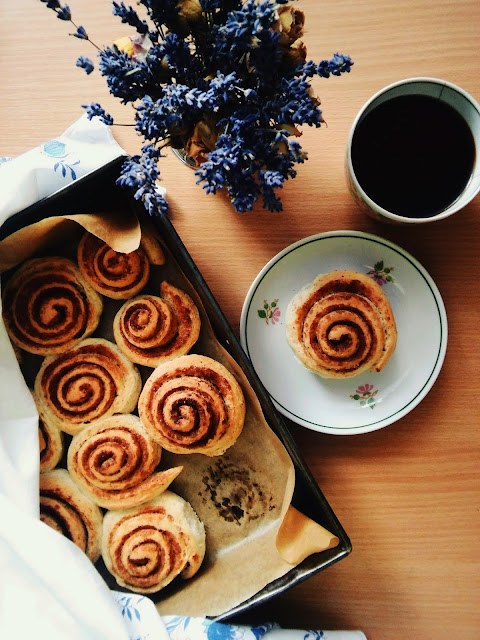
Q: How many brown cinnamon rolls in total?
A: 10